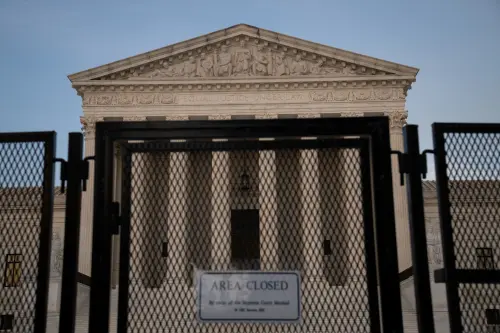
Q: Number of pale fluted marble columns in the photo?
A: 8